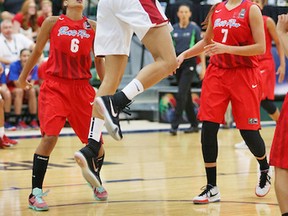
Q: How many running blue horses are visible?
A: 0